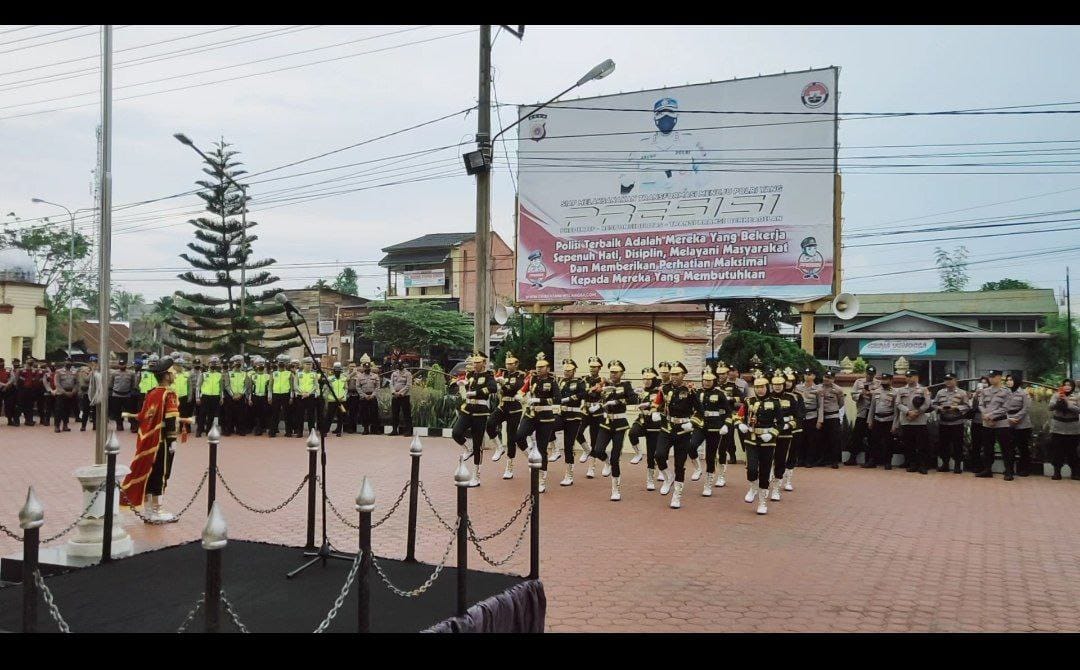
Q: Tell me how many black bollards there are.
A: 9